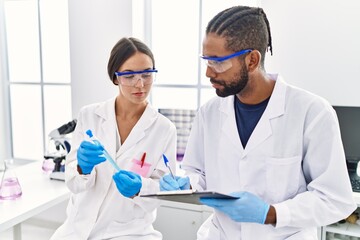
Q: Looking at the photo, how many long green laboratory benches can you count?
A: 0